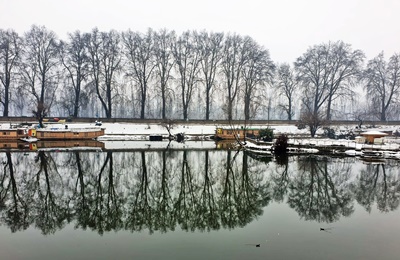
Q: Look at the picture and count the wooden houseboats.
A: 3